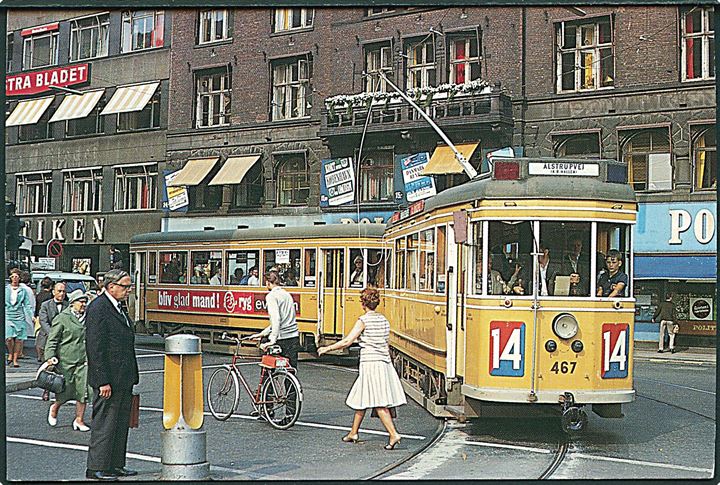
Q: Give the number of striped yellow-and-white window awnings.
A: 3